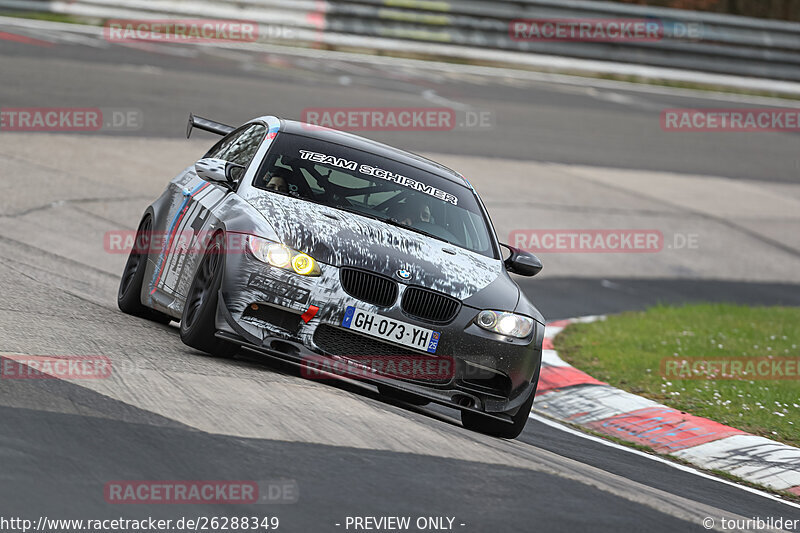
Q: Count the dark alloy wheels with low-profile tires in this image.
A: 2